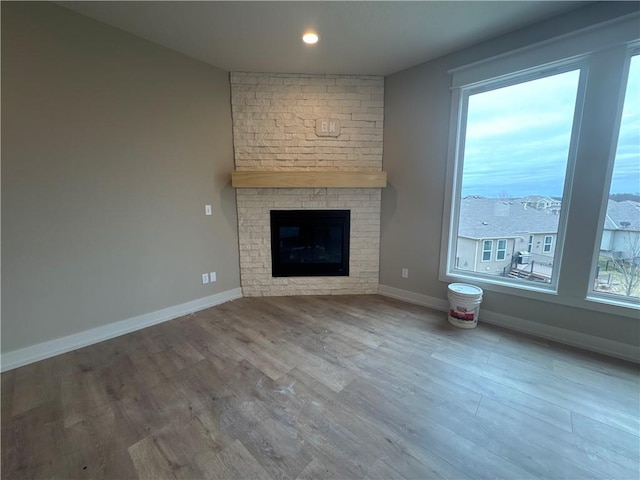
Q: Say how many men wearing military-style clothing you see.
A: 0